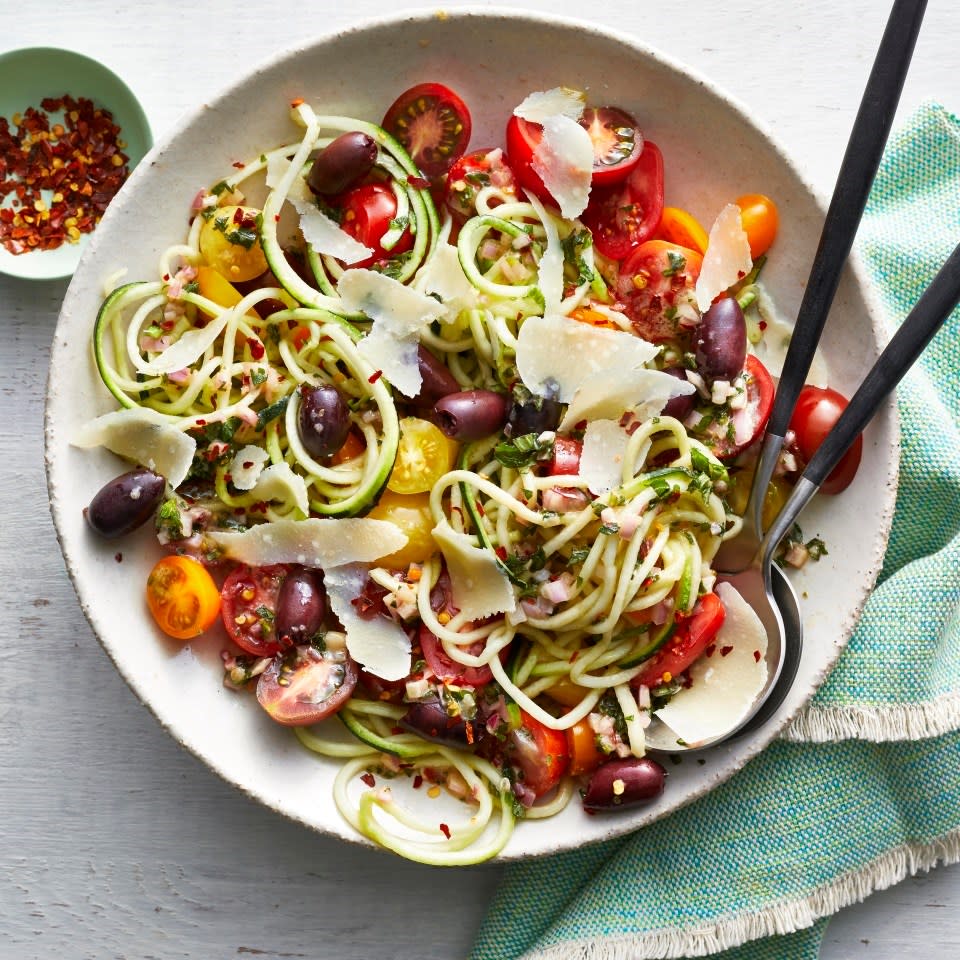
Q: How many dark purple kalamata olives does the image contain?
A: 11